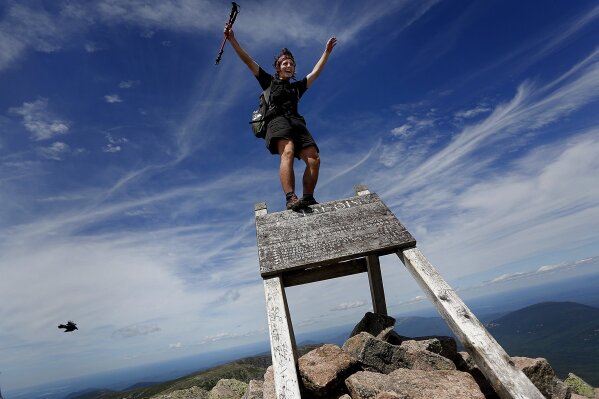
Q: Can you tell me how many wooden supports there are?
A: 3